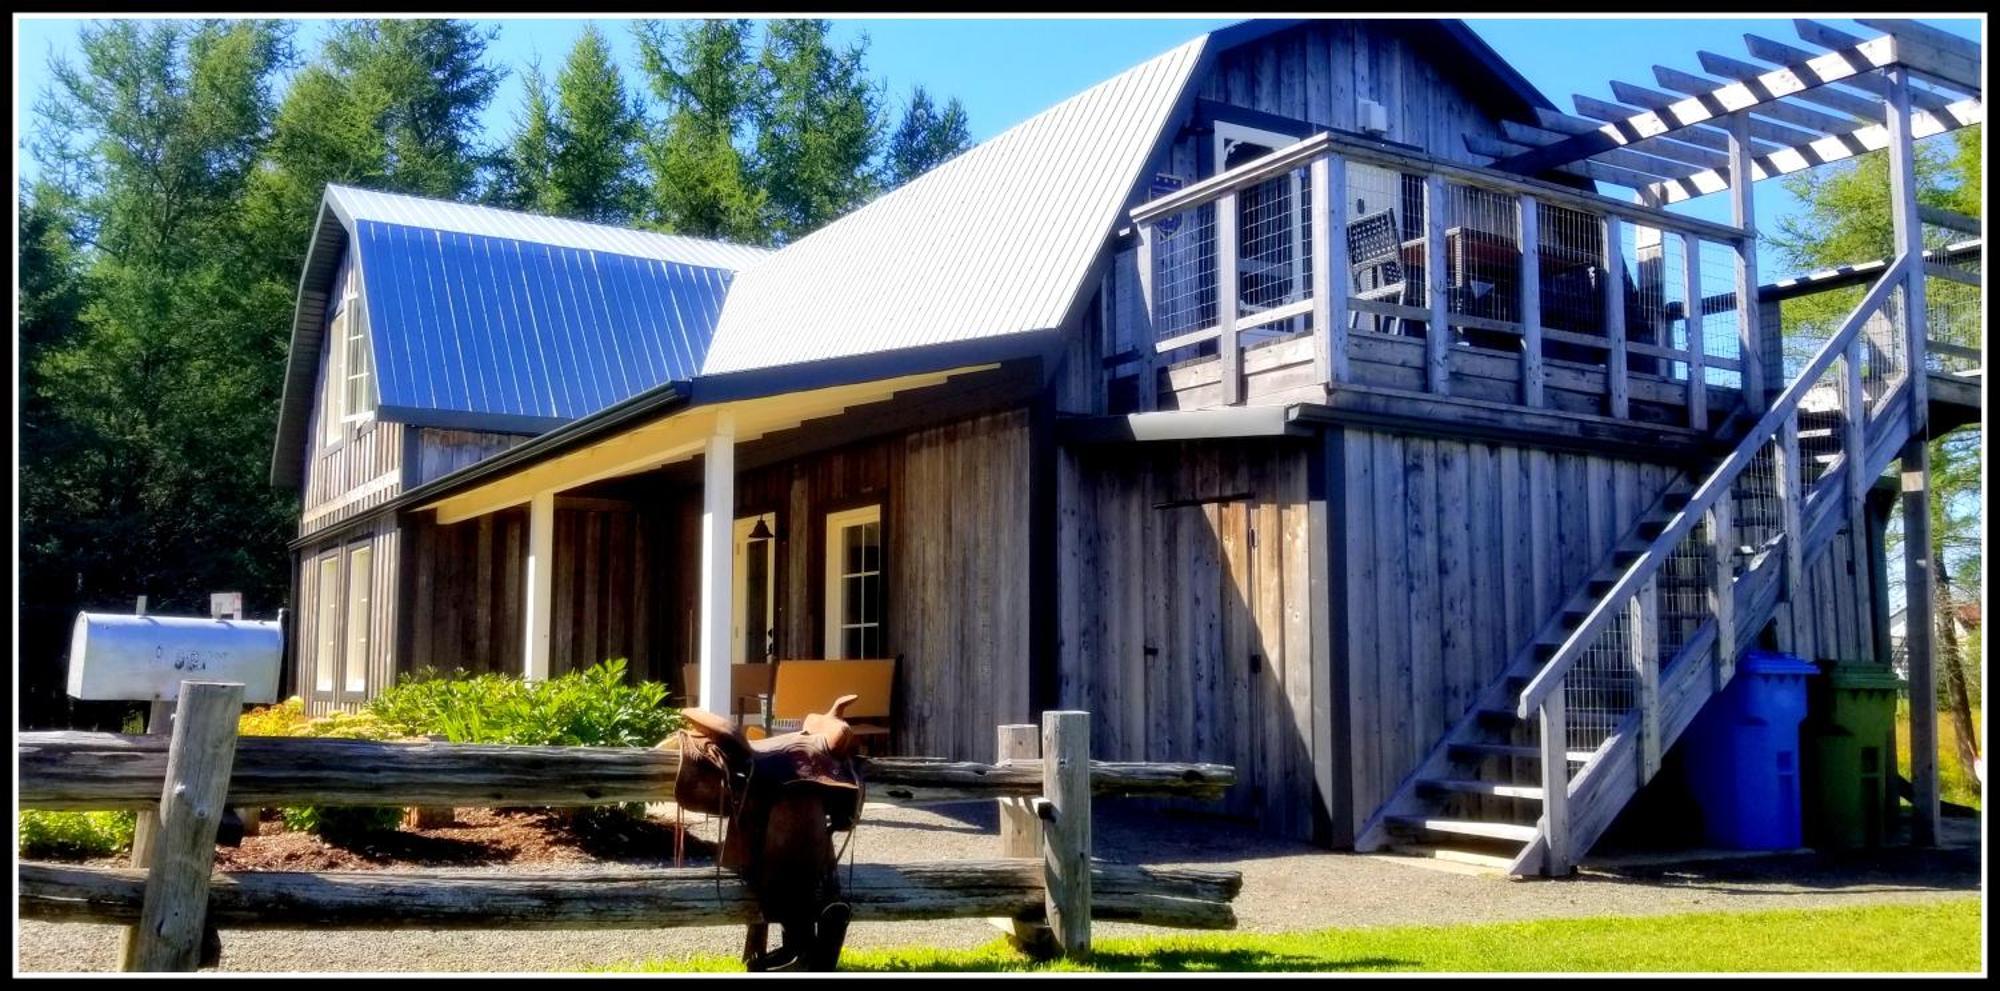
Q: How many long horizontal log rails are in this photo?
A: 2